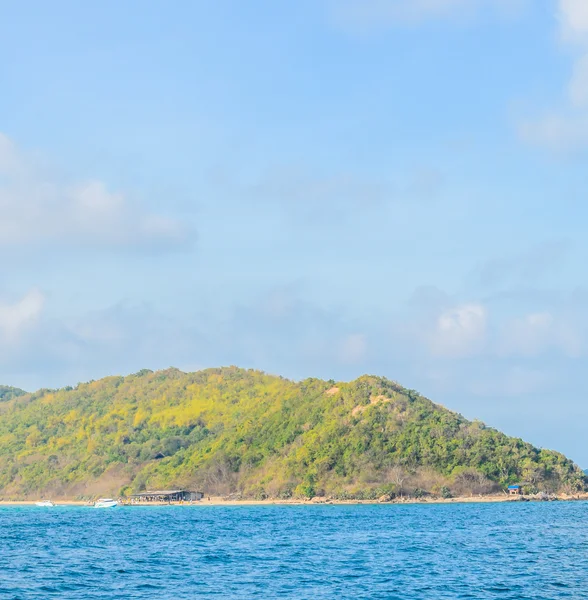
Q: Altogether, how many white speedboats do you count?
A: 2